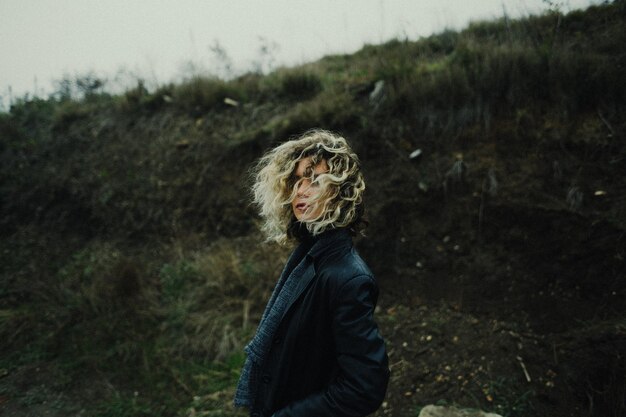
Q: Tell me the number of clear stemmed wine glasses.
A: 0